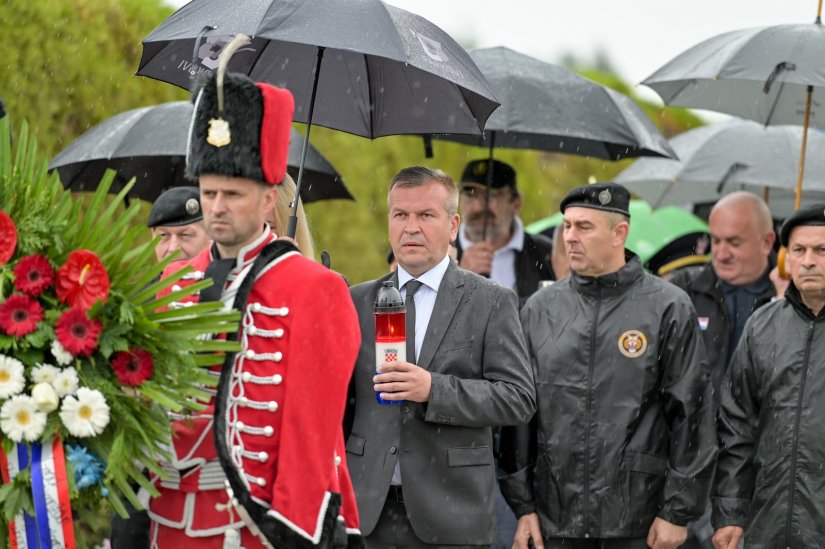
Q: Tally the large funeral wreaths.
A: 1